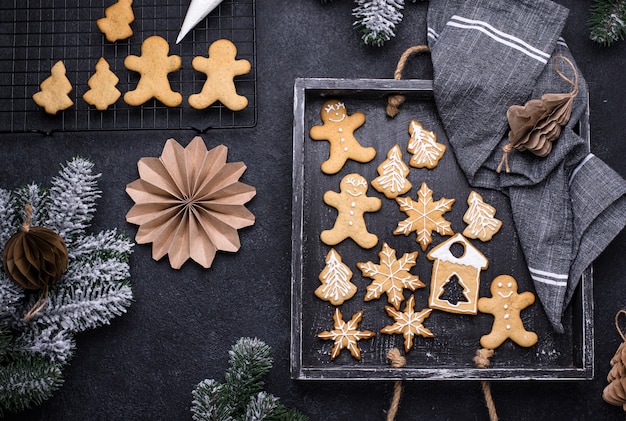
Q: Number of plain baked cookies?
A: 5